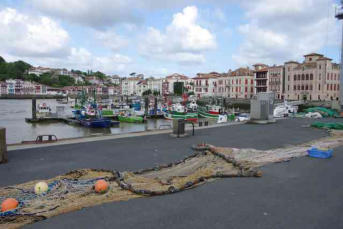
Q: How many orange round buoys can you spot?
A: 2